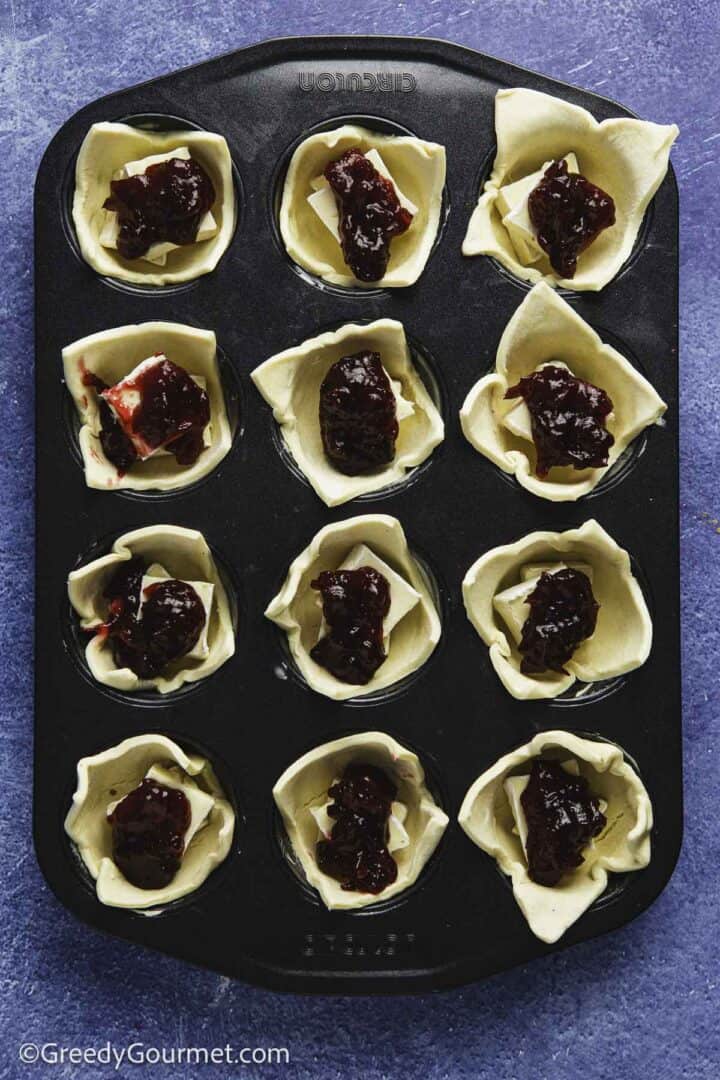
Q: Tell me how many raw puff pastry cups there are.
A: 12